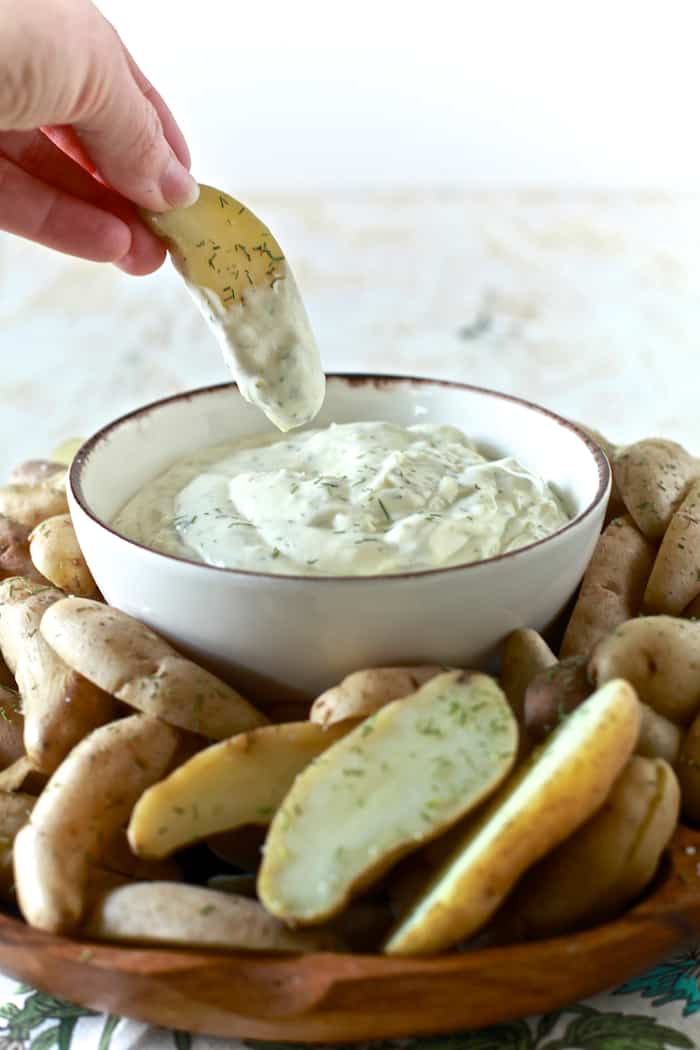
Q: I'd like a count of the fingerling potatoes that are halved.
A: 4